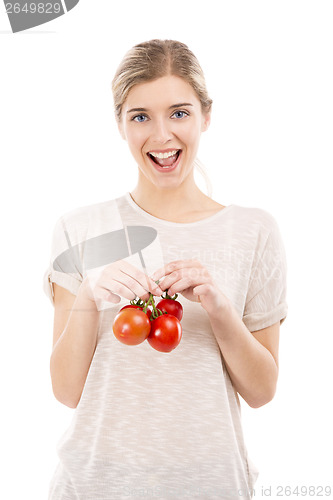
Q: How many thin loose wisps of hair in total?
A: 1